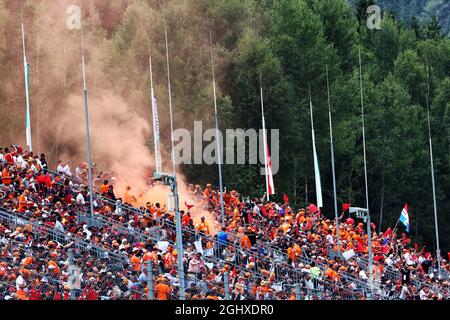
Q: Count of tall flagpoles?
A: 10